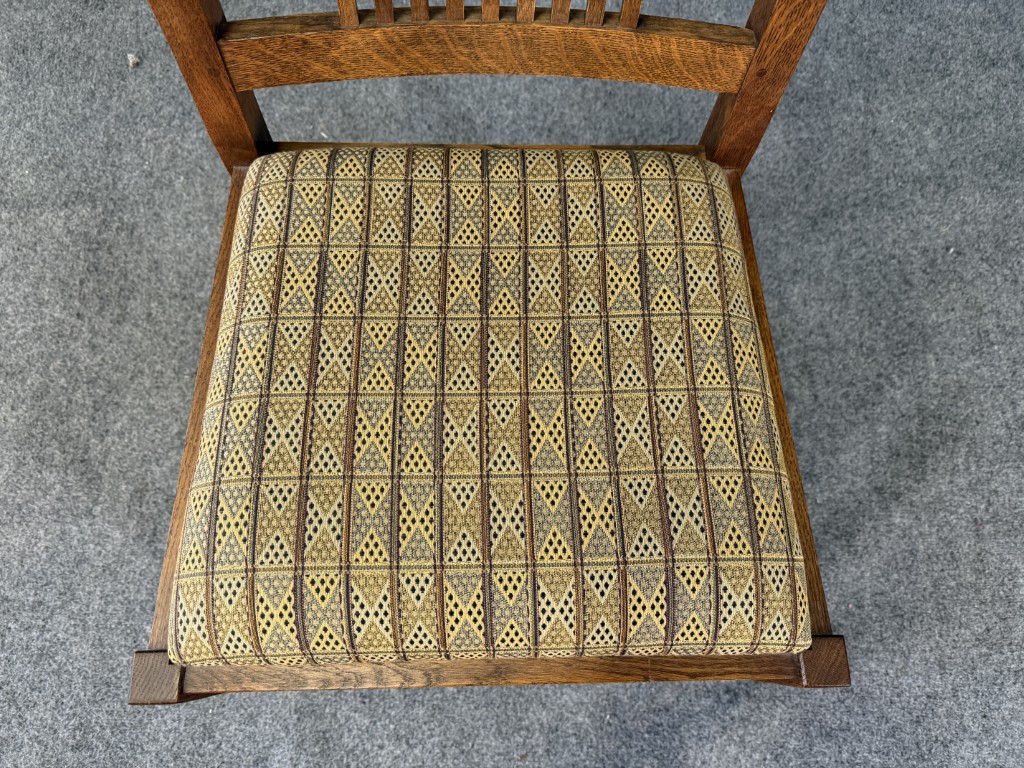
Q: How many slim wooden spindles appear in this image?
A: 9